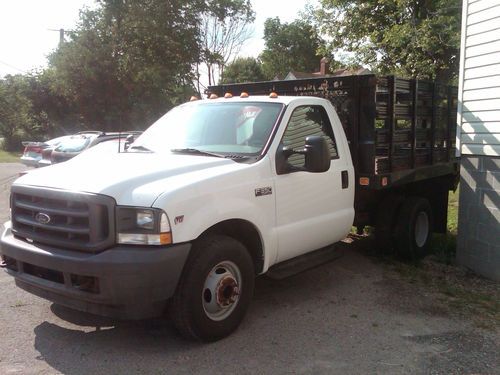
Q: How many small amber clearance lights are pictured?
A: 5